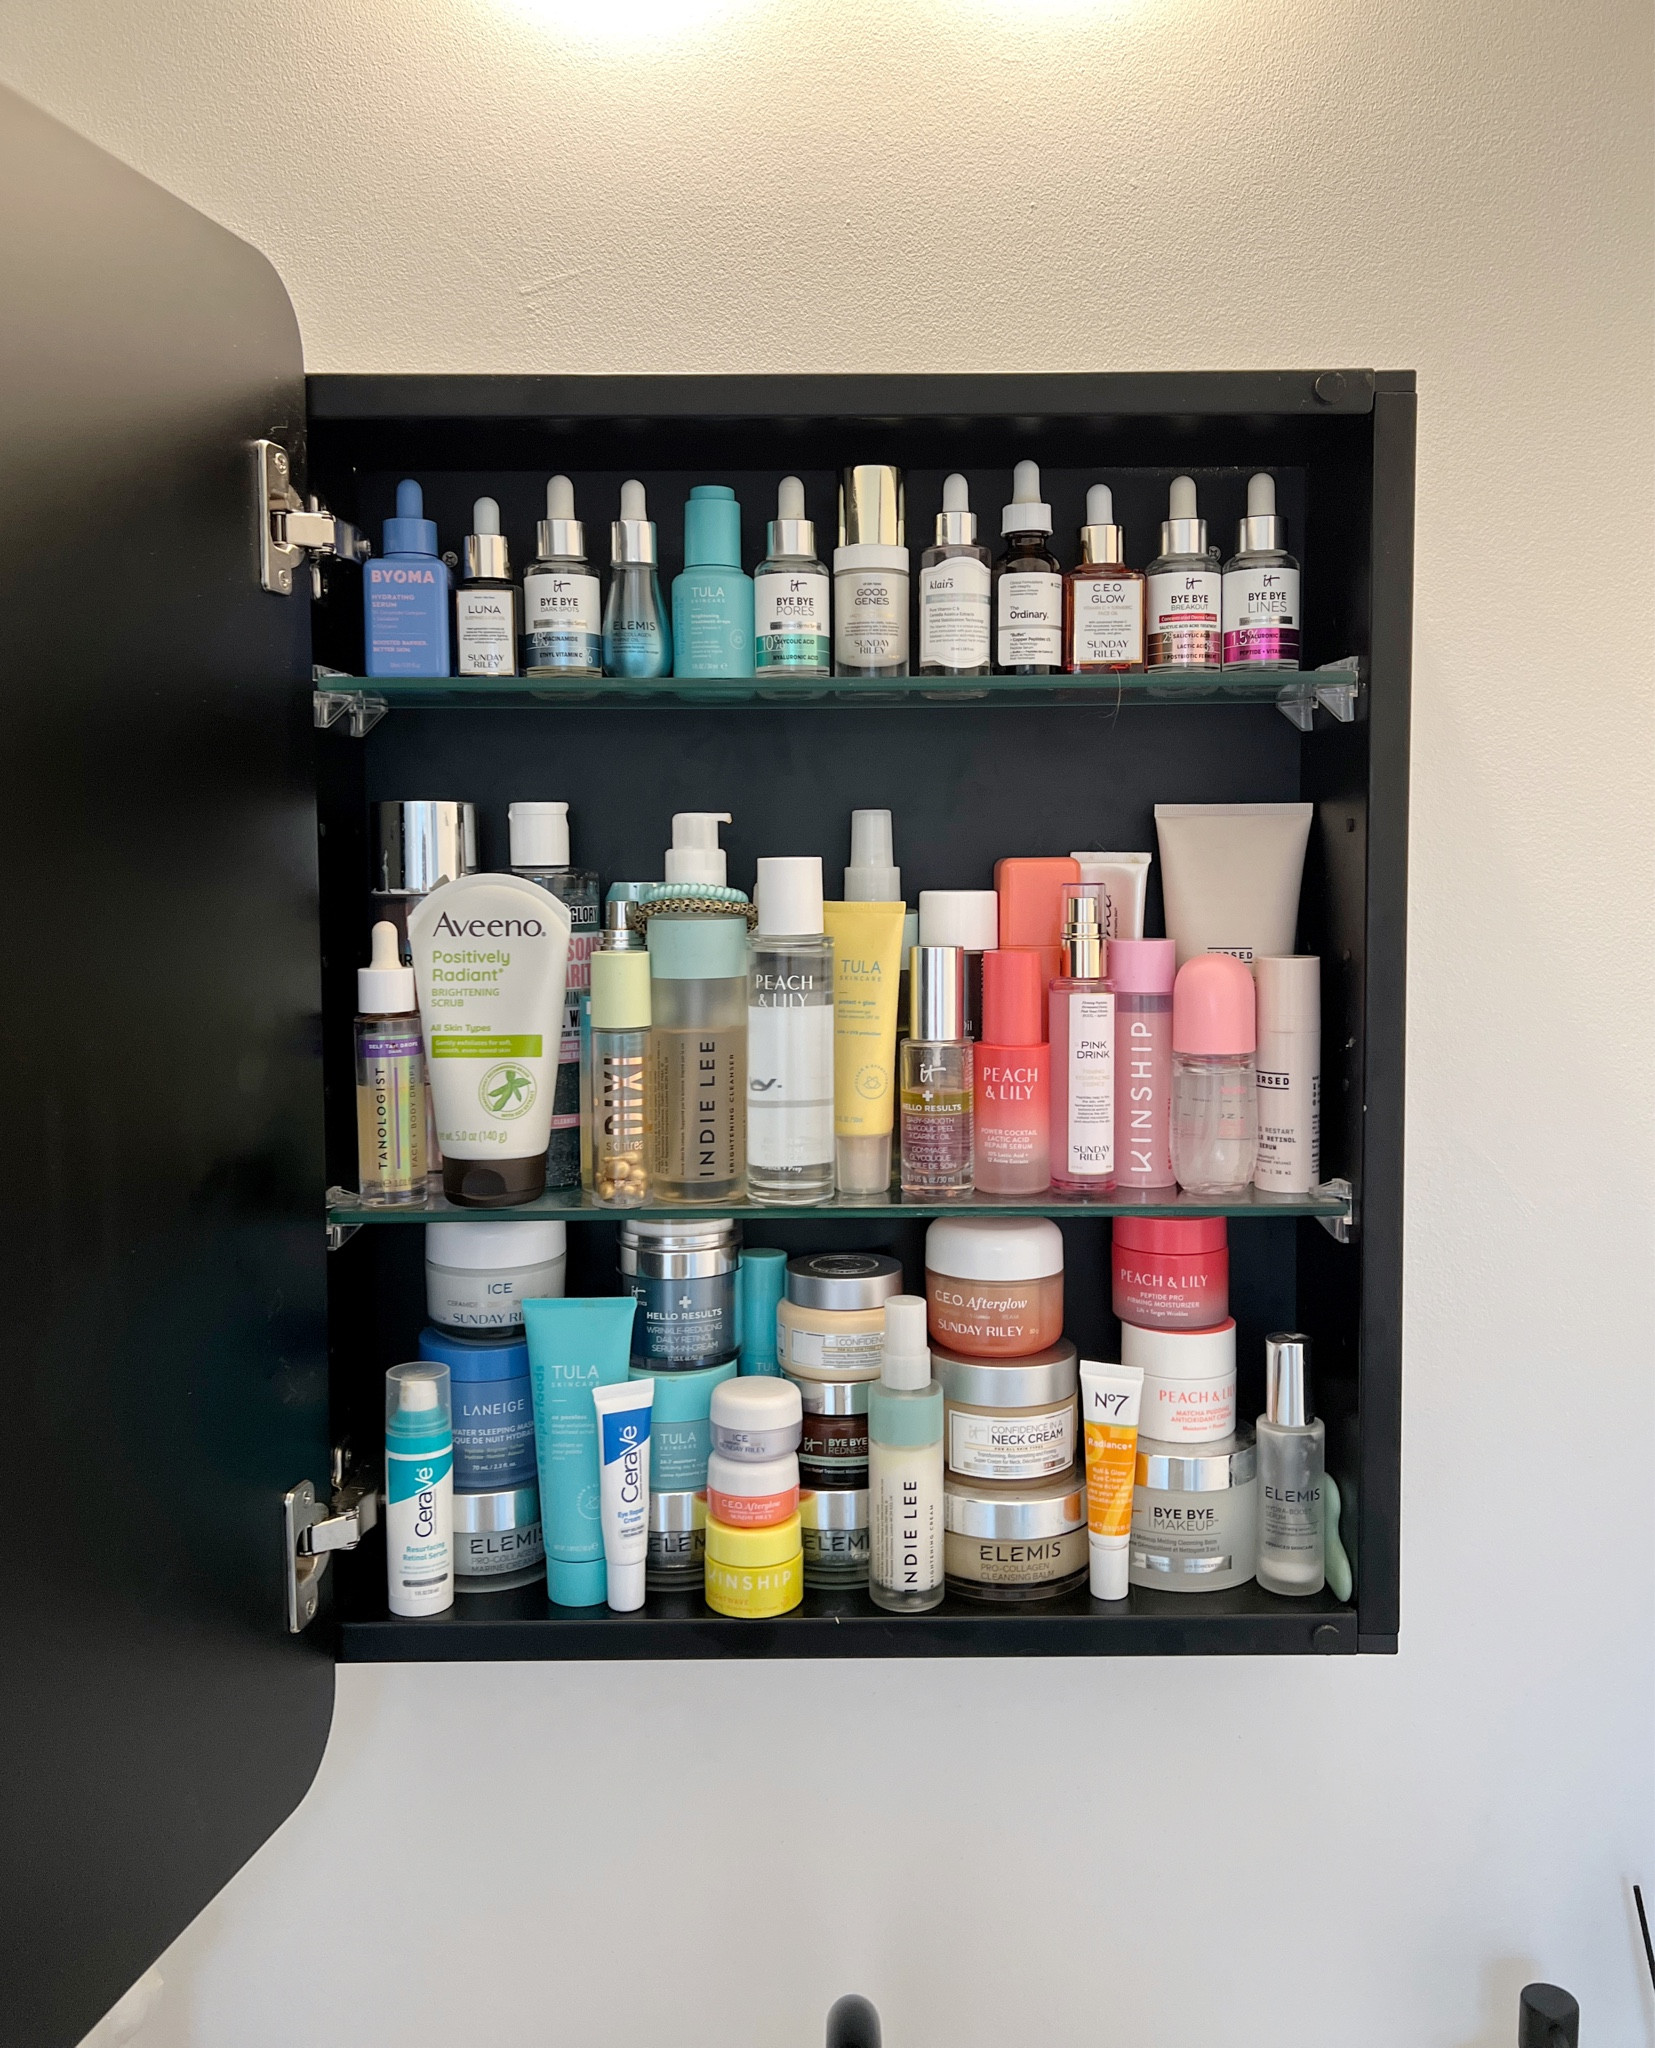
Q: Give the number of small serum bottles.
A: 12